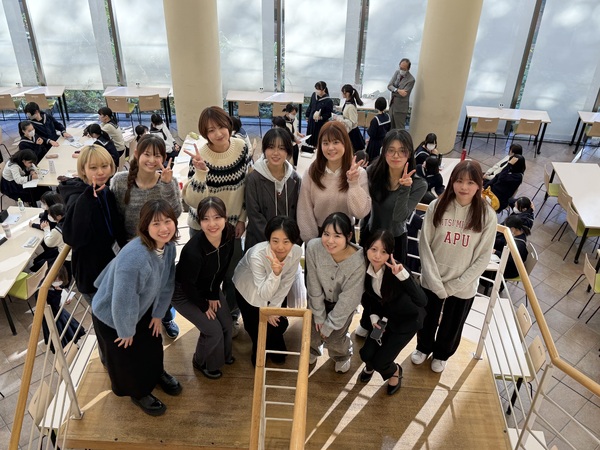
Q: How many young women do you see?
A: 12